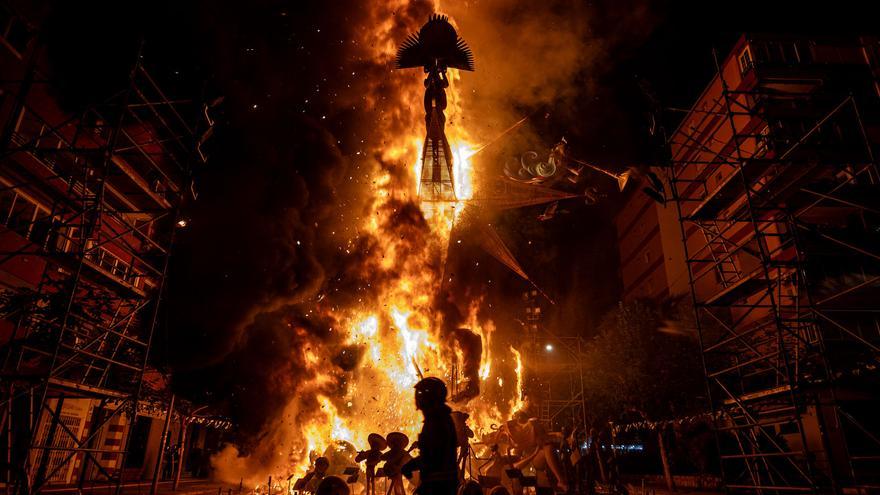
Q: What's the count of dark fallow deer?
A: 0